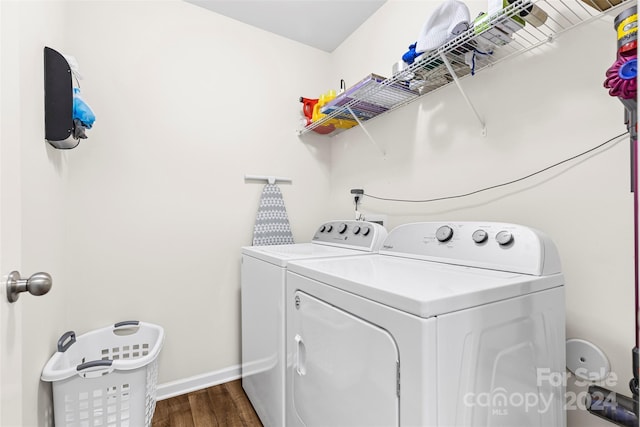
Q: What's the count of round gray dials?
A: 8